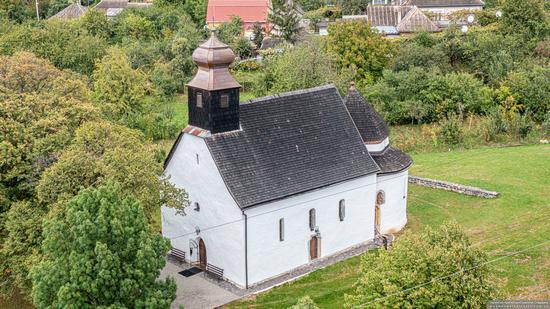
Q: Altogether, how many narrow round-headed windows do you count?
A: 3